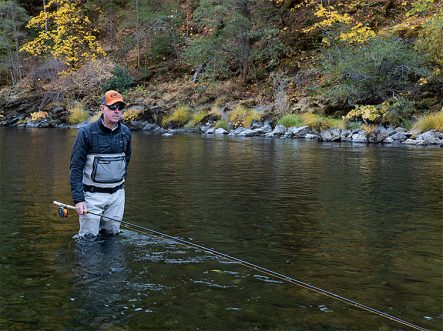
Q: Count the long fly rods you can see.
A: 1